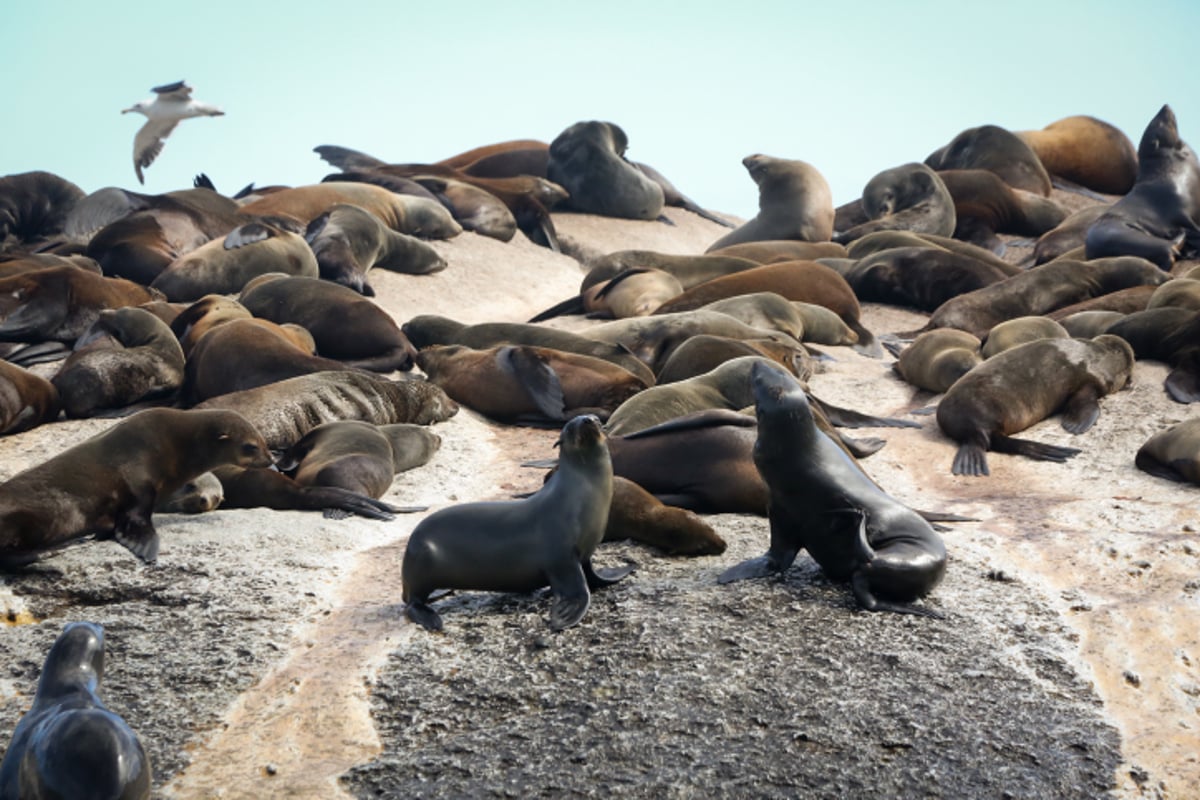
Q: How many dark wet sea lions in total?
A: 3